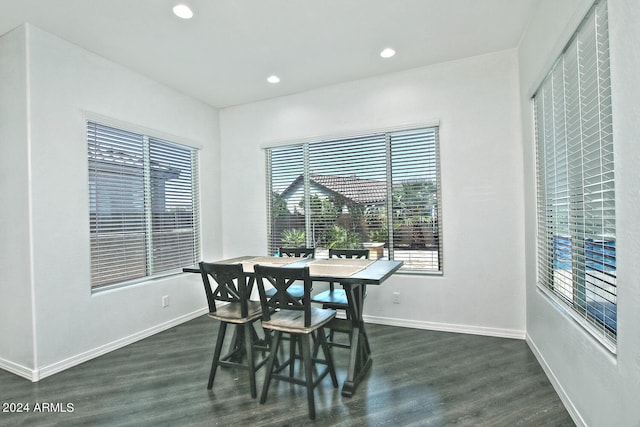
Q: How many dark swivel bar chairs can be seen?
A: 4